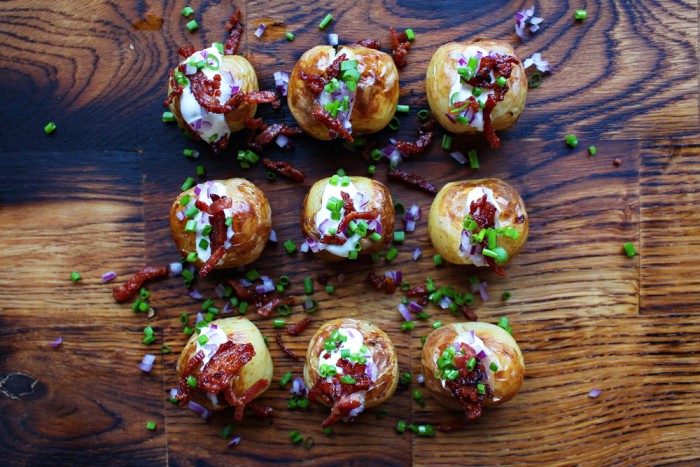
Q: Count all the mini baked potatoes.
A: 9